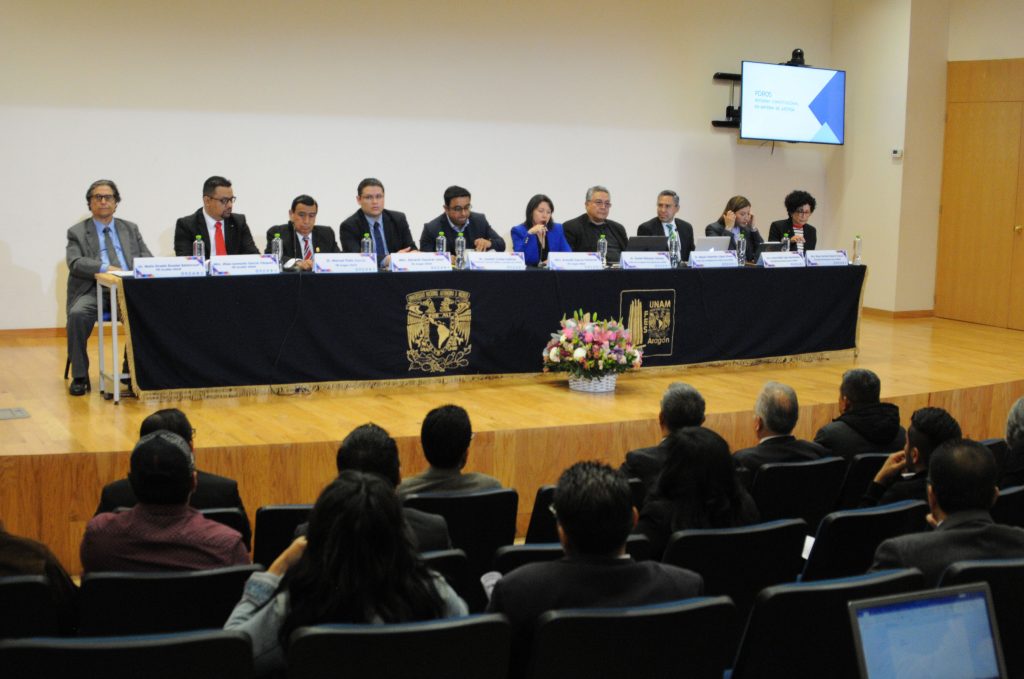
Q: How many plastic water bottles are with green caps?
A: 10